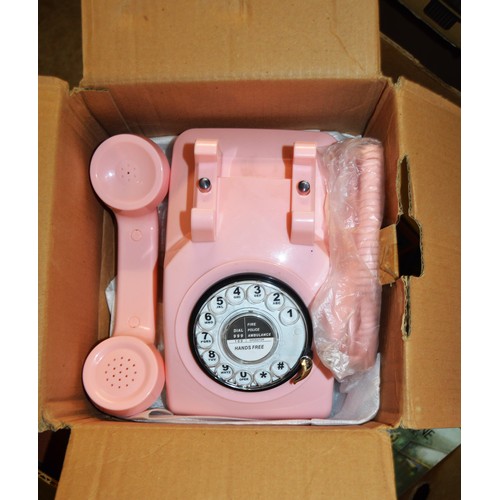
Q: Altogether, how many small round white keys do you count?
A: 12